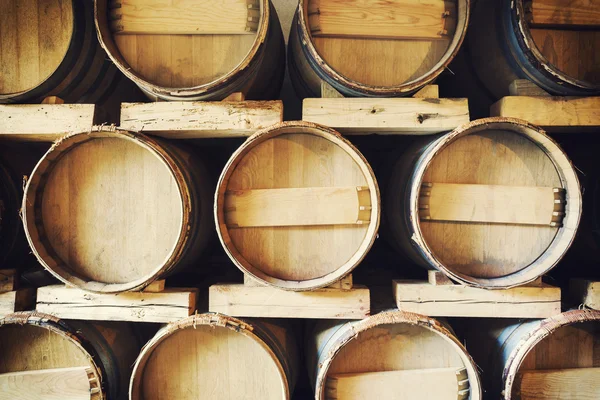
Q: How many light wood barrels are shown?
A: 11